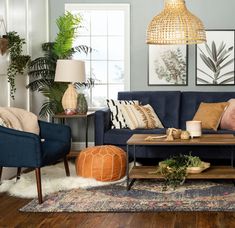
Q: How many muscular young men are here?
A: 0